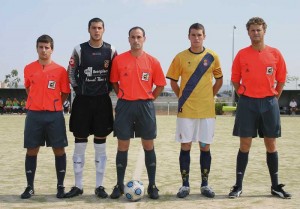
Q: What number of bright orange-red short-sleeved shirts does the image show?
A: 3